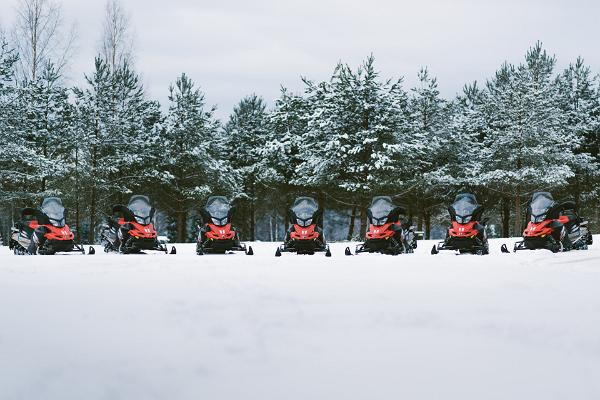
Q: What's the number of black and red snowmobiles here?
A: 7